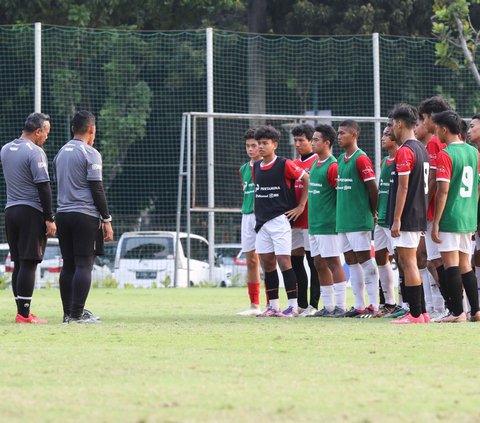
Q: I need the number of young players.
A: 13